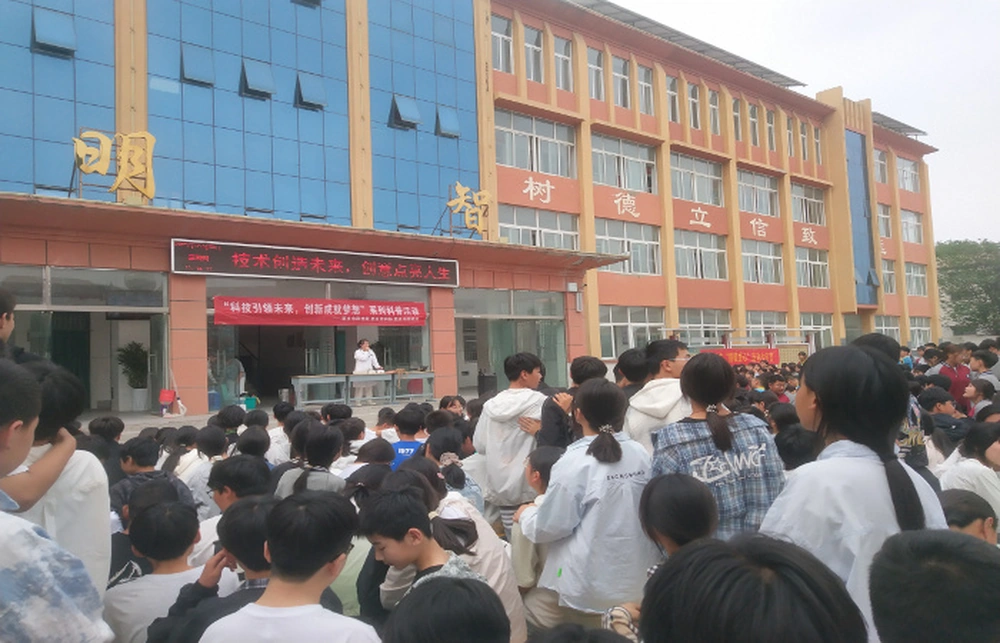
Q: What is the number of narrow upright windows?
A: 15